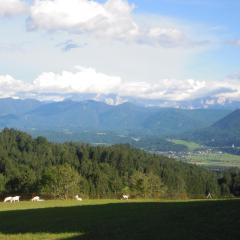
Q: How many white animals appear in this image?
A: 5